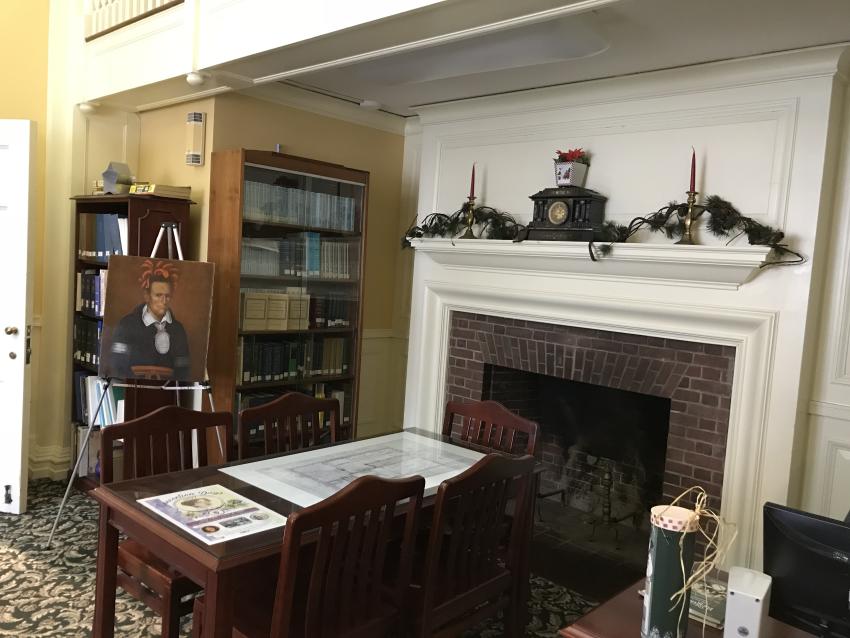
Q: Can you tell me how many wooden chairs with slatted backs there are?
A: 5